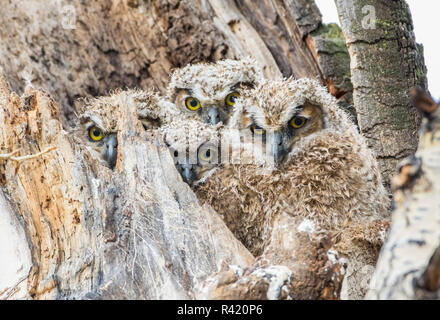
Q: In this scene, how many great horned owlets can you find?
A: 4